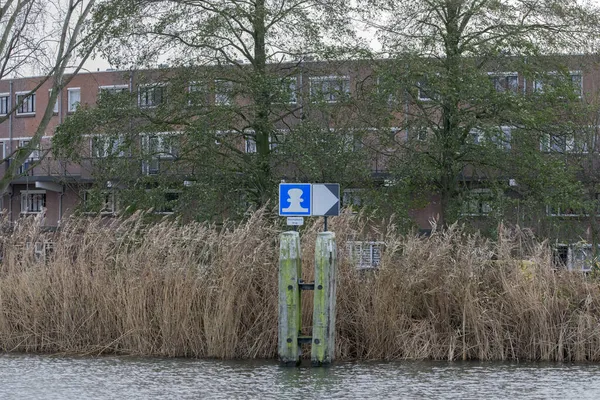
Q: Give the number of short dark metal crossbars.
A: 2